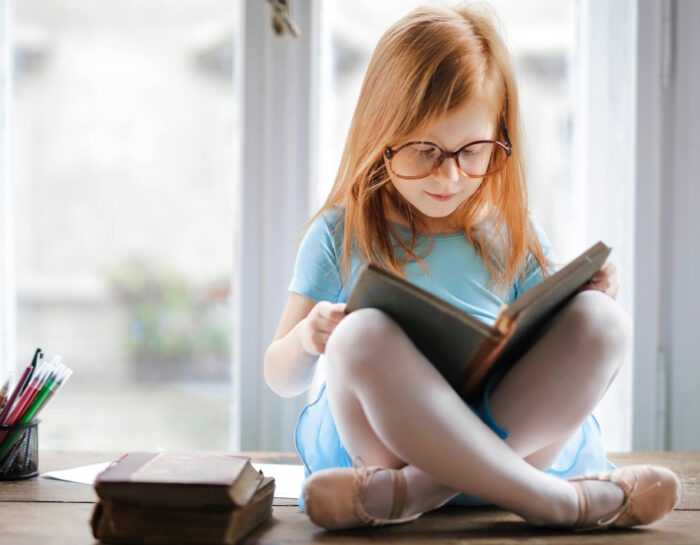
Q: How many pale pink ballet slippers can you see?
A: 2